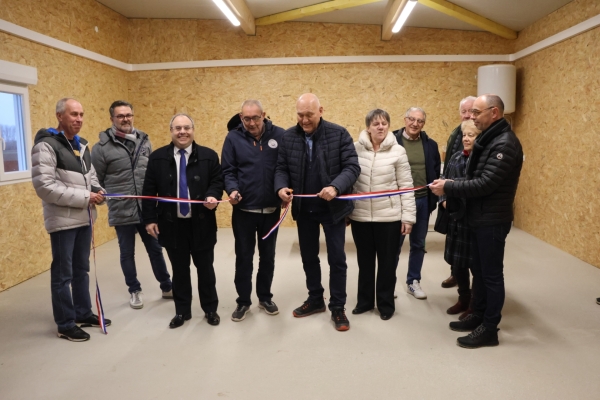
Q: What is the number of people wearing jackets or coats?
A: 10